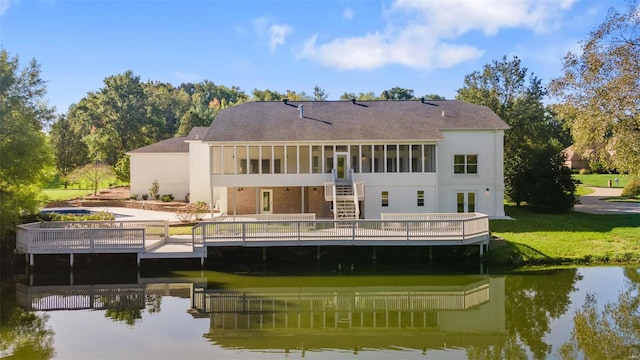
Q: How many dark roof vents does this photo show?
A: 3